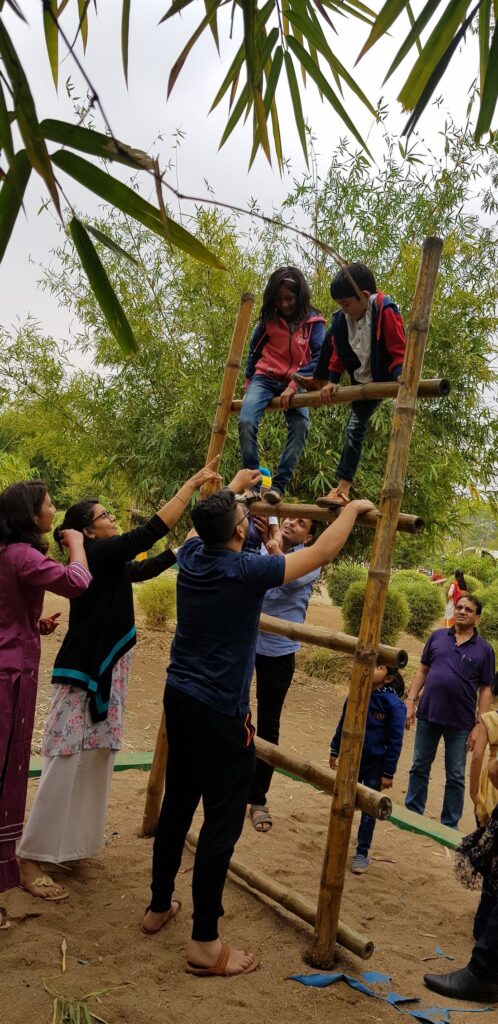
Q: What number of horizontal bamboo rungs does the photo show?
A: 5